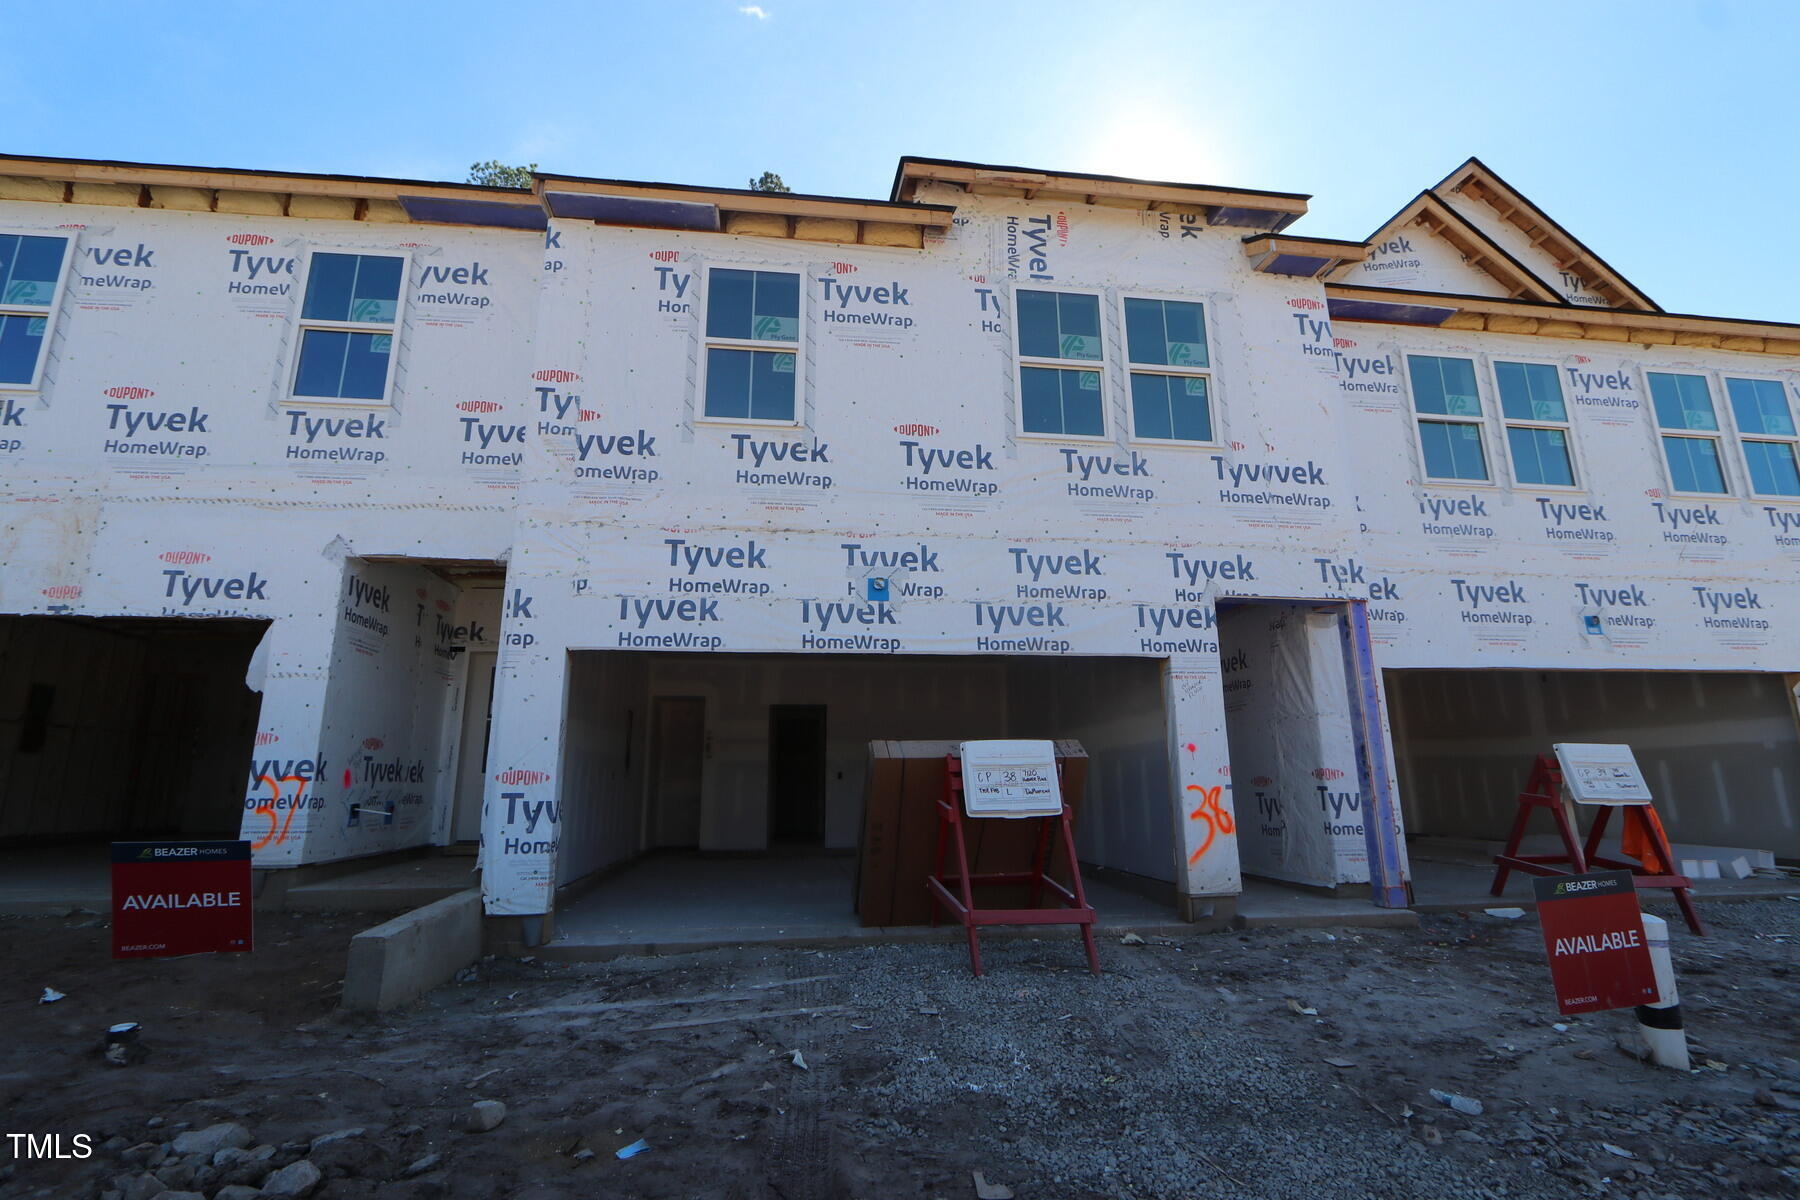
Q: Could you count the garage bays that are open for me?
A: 3